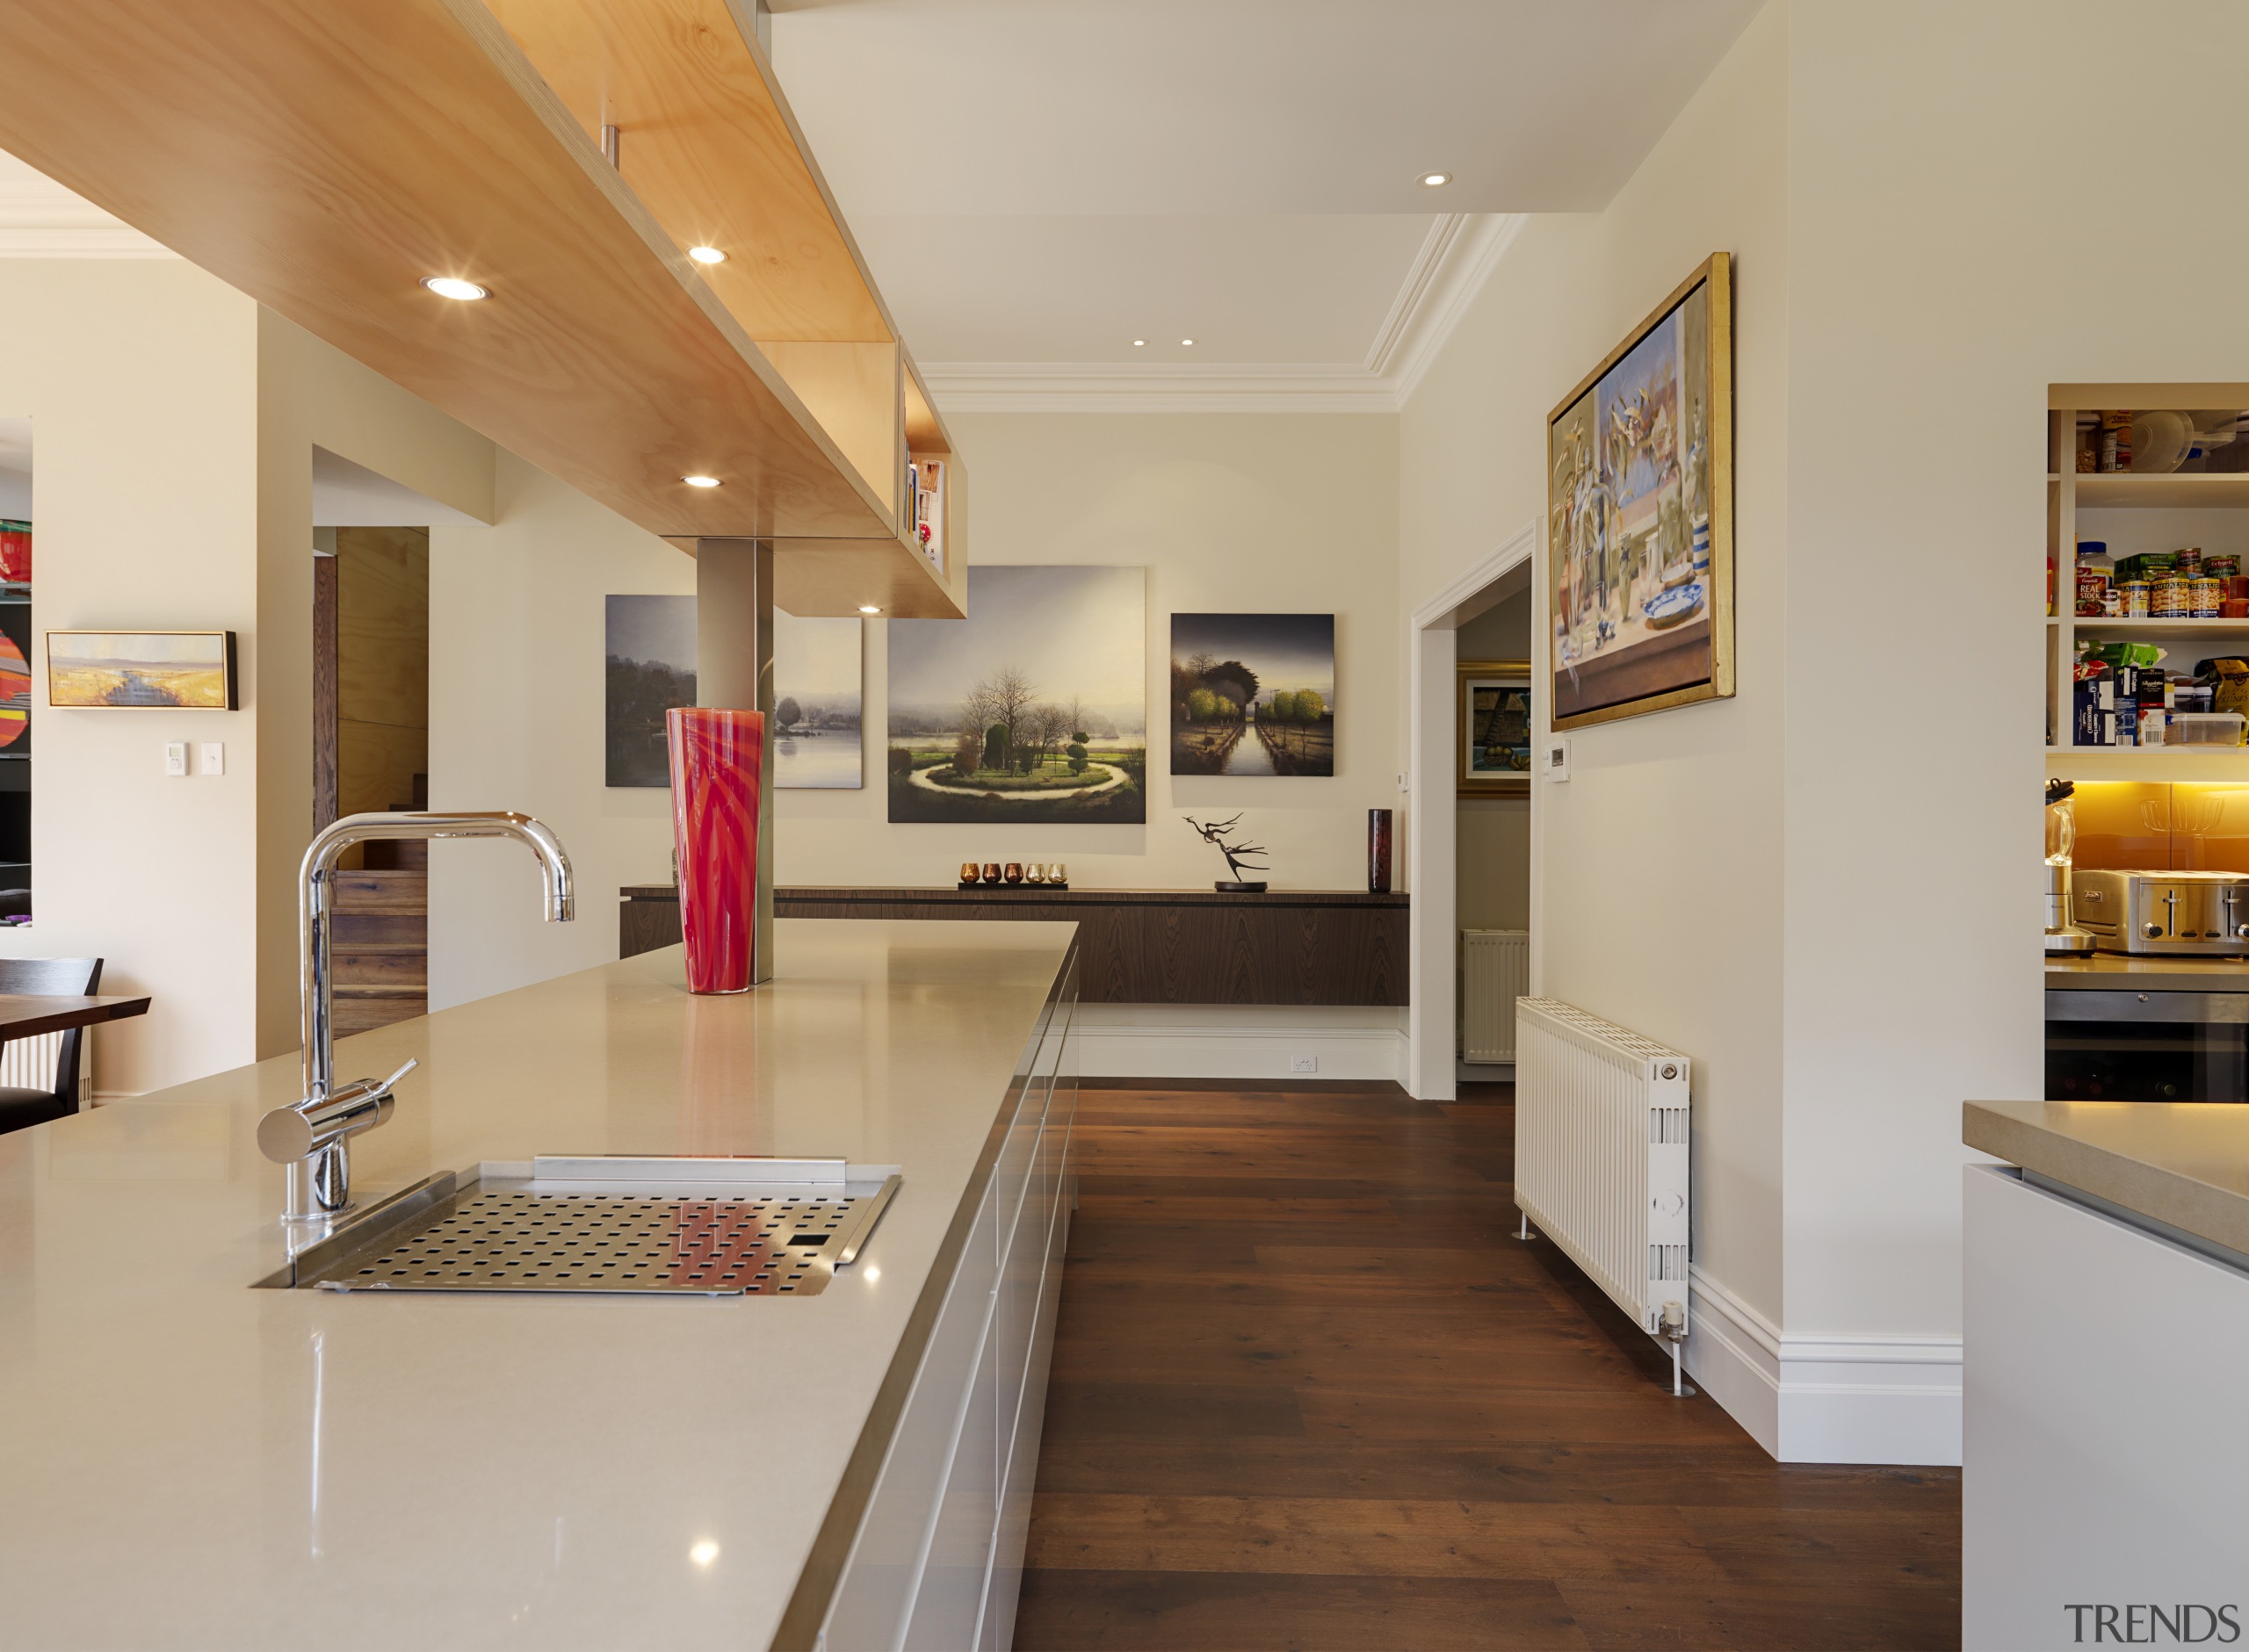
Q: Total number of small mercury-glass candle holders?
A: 5